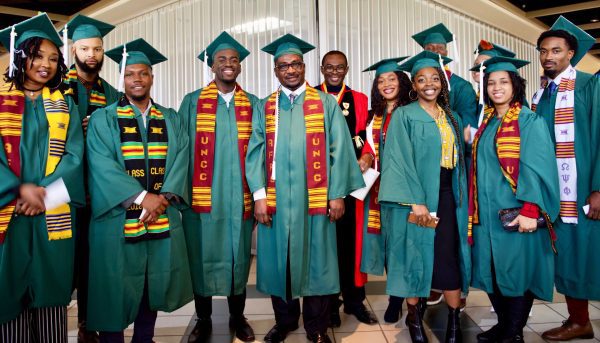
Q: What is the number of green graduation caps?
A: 11